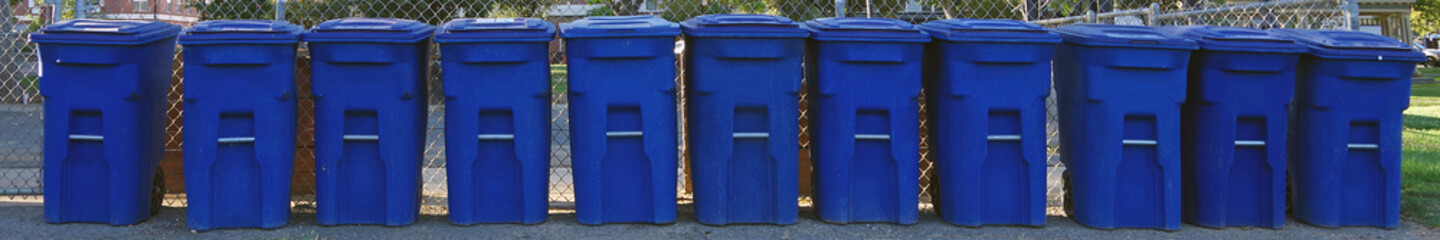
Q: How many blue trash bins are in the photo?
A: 11